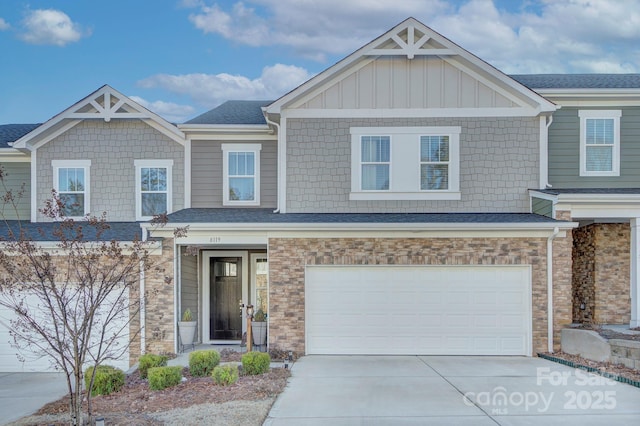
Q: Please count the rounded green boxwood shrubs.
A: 6